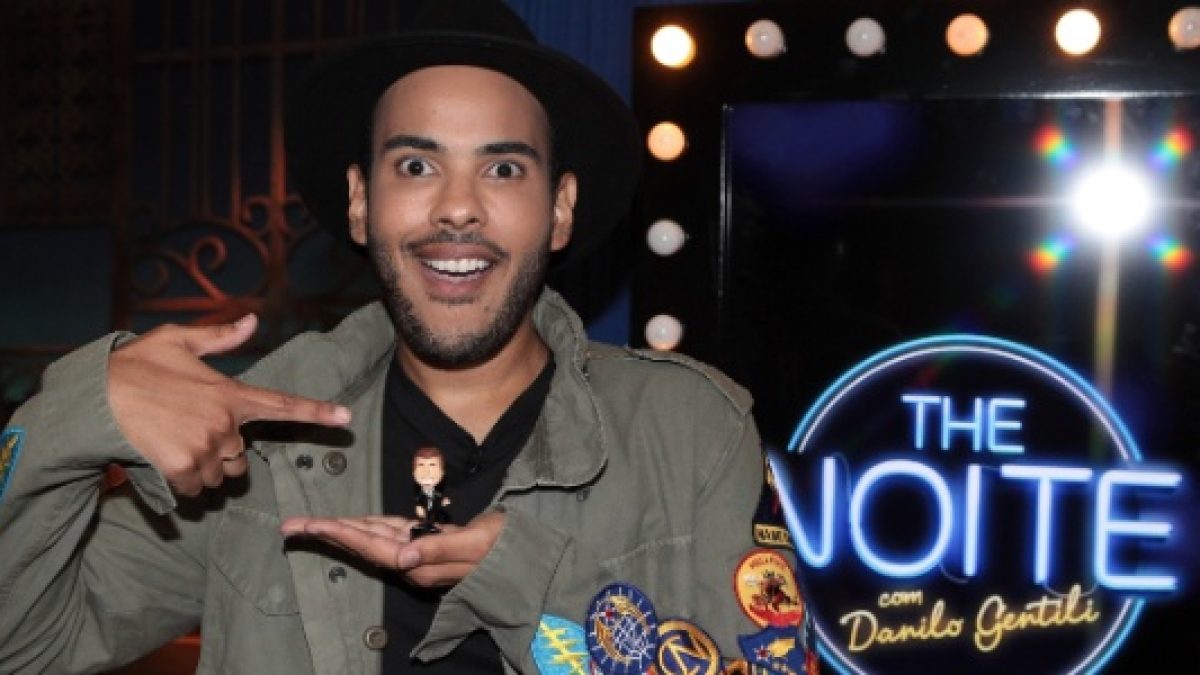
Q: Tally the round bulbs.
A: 9